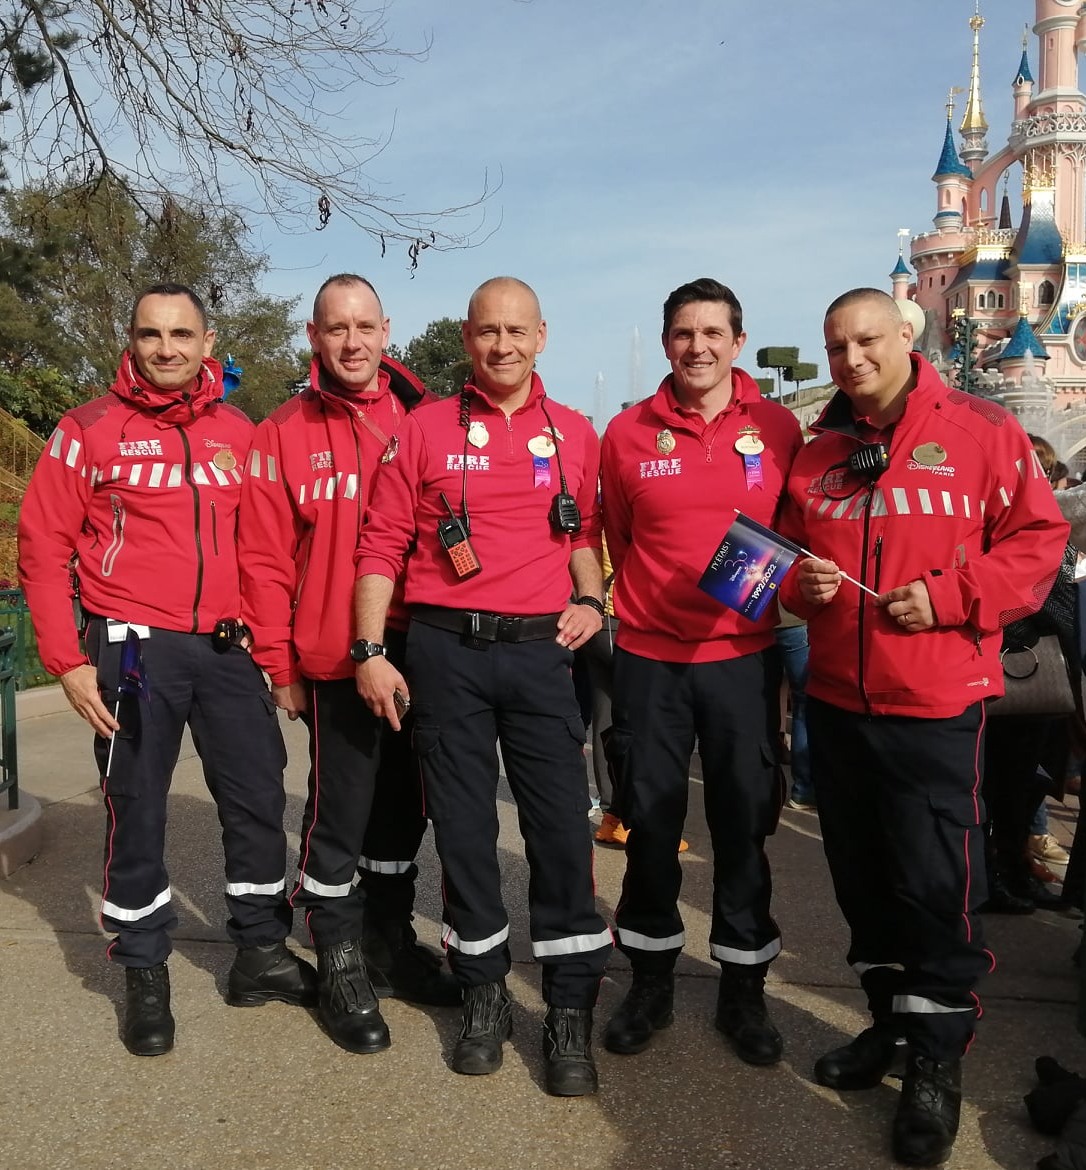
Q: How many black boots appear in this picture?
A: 10